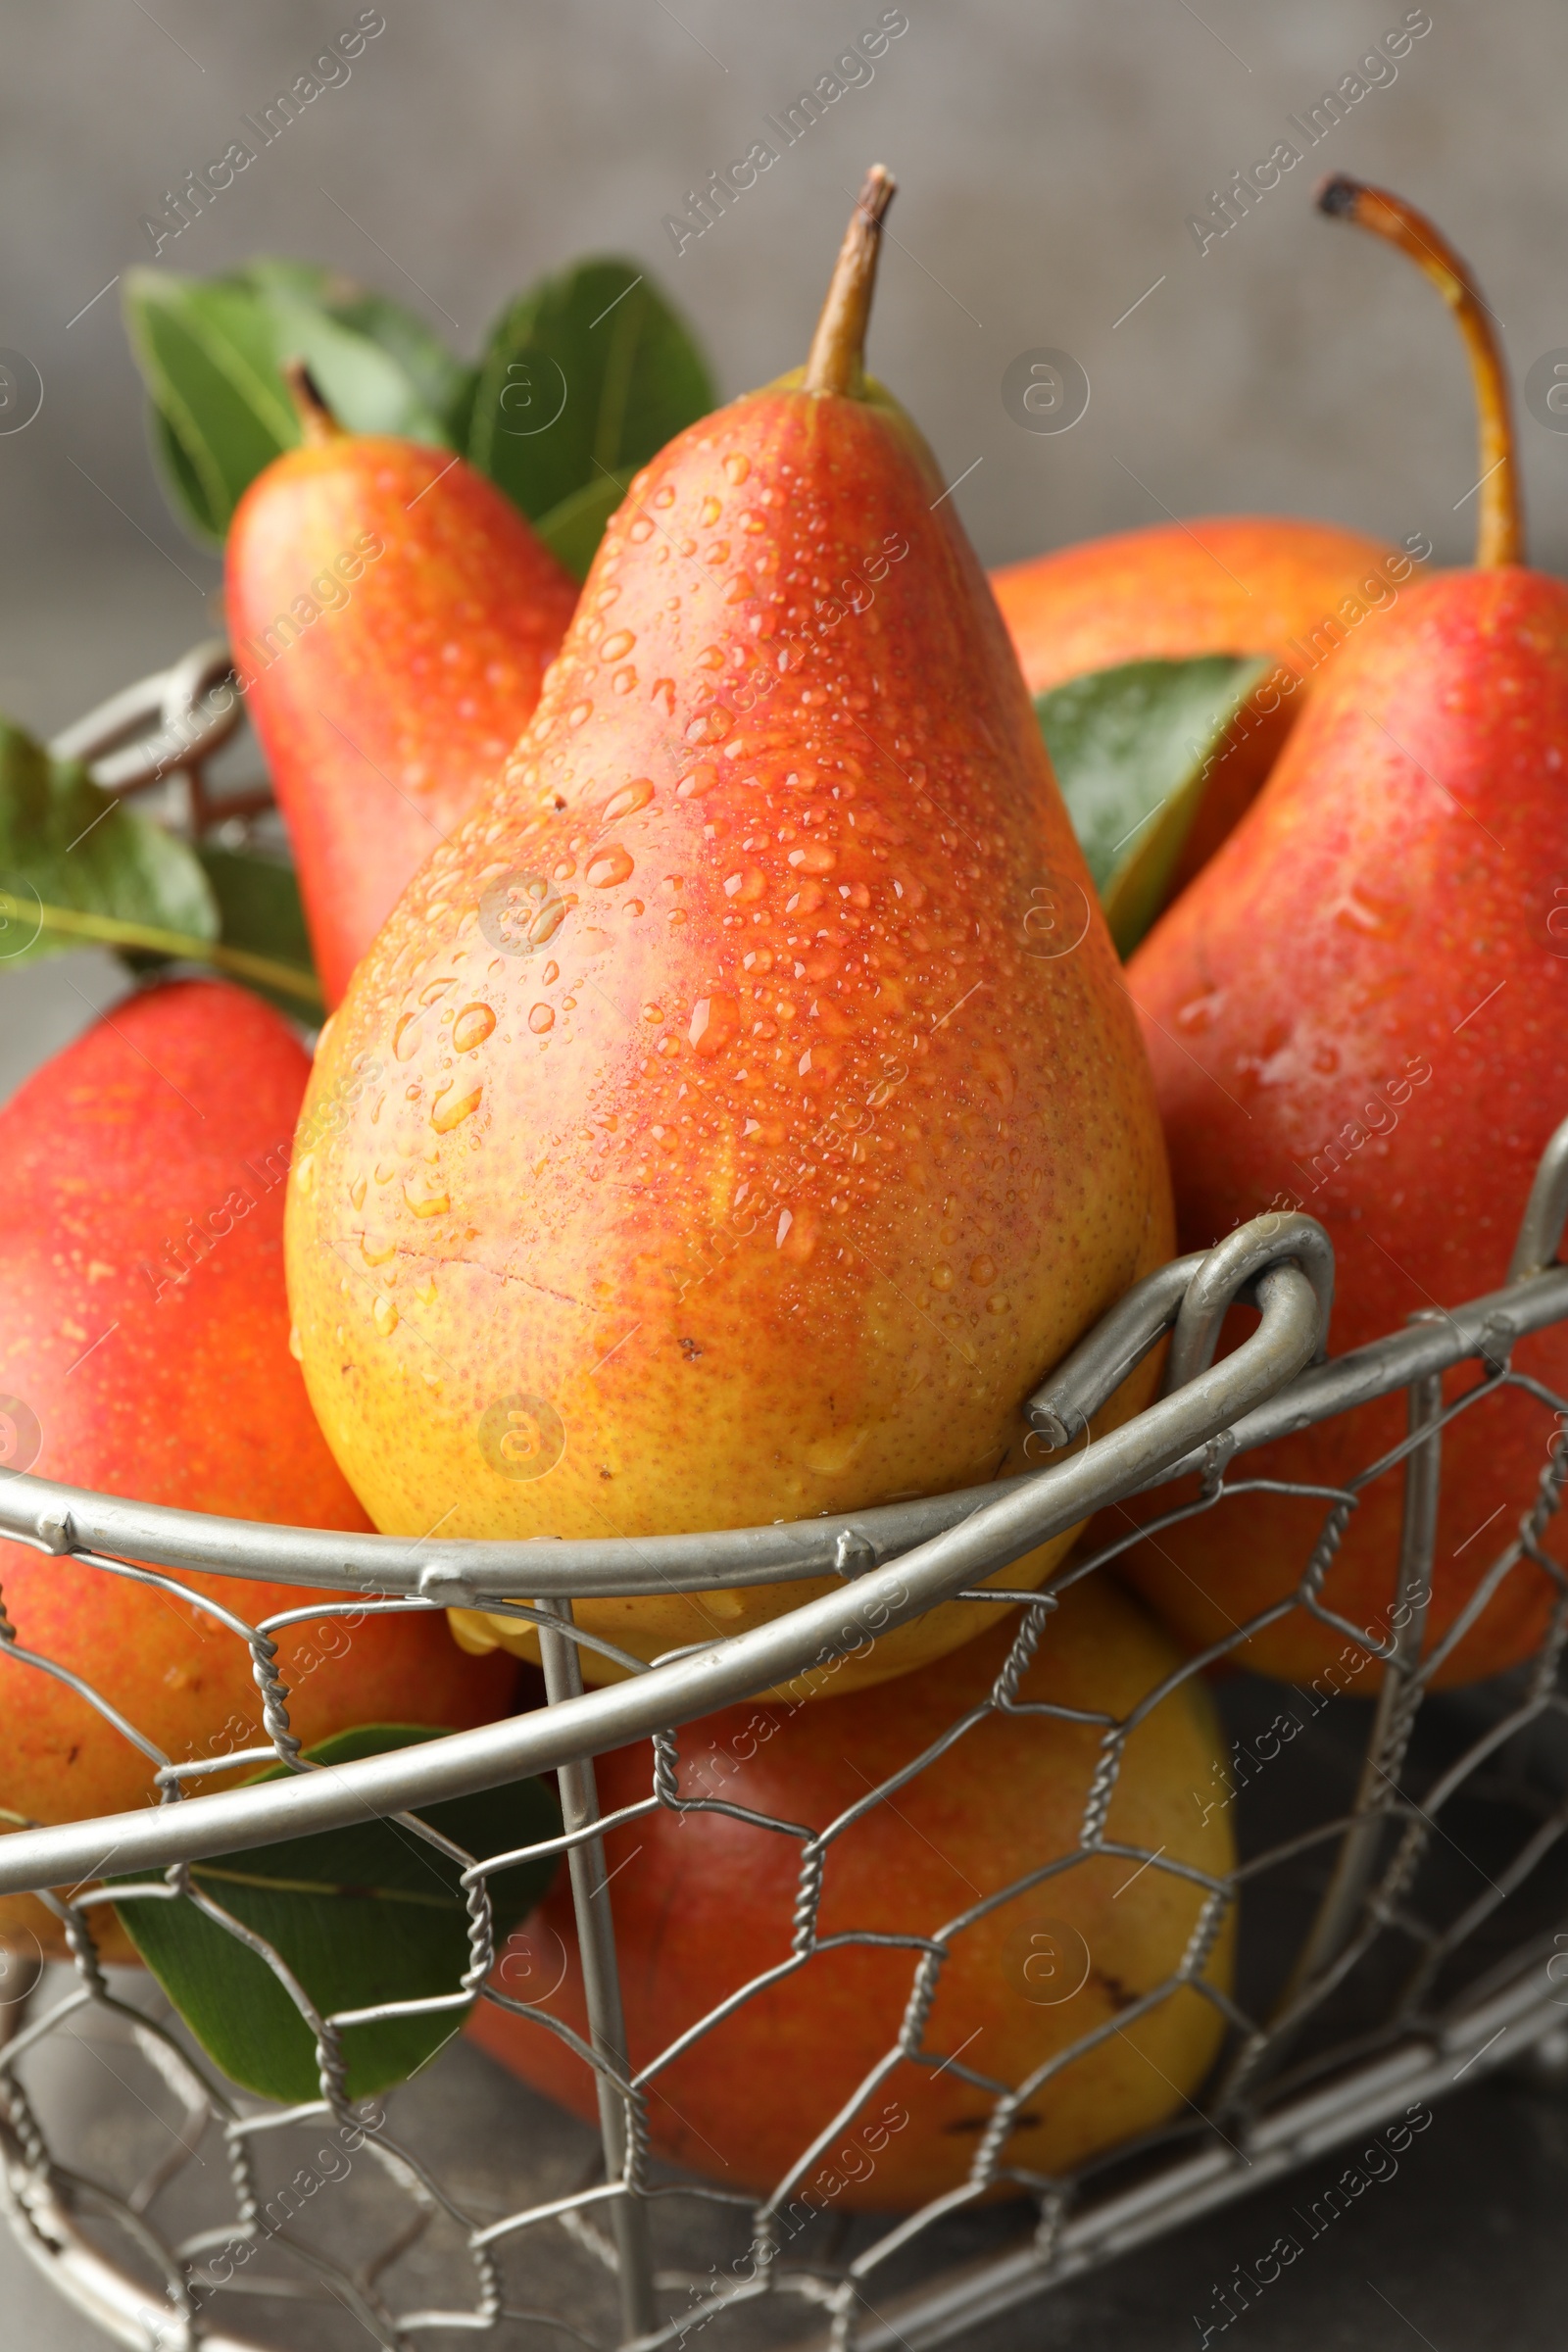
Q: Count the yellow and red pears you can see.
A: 6